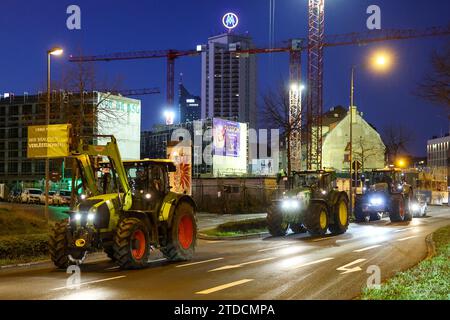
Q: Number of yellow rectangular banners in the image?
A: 1